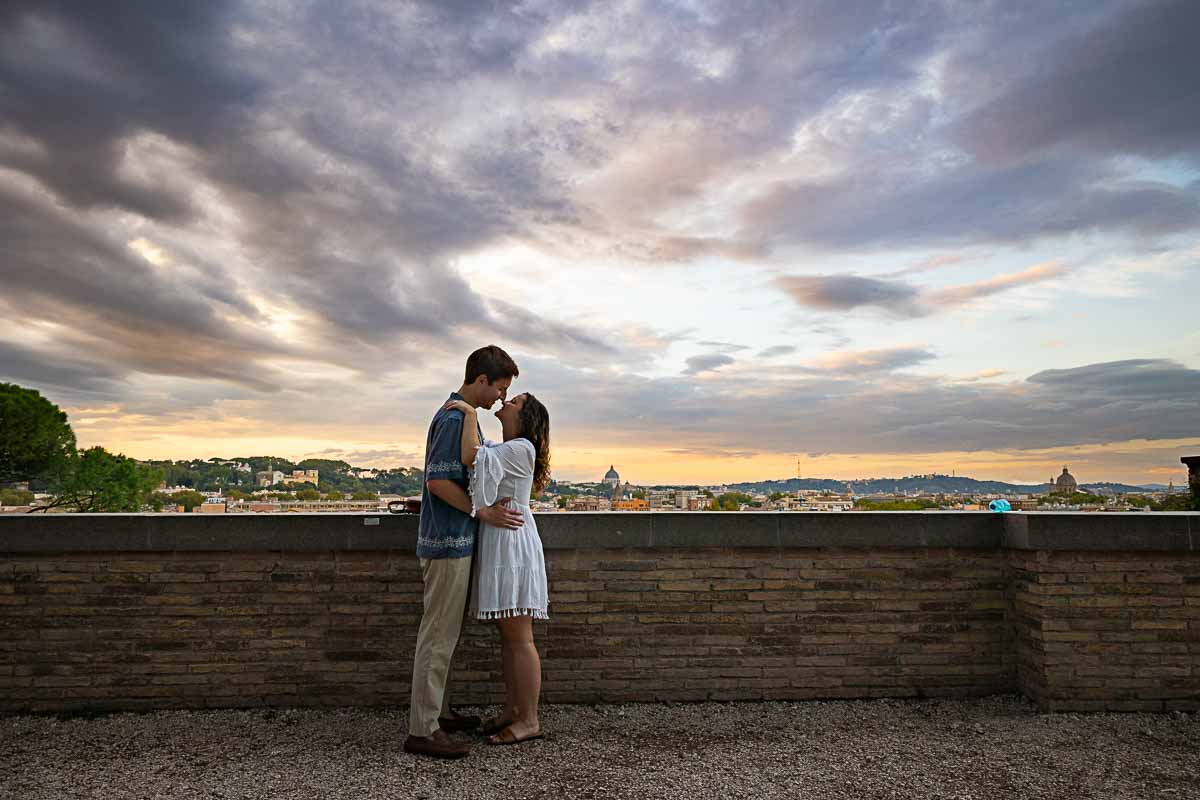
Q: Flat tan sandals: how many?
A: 2